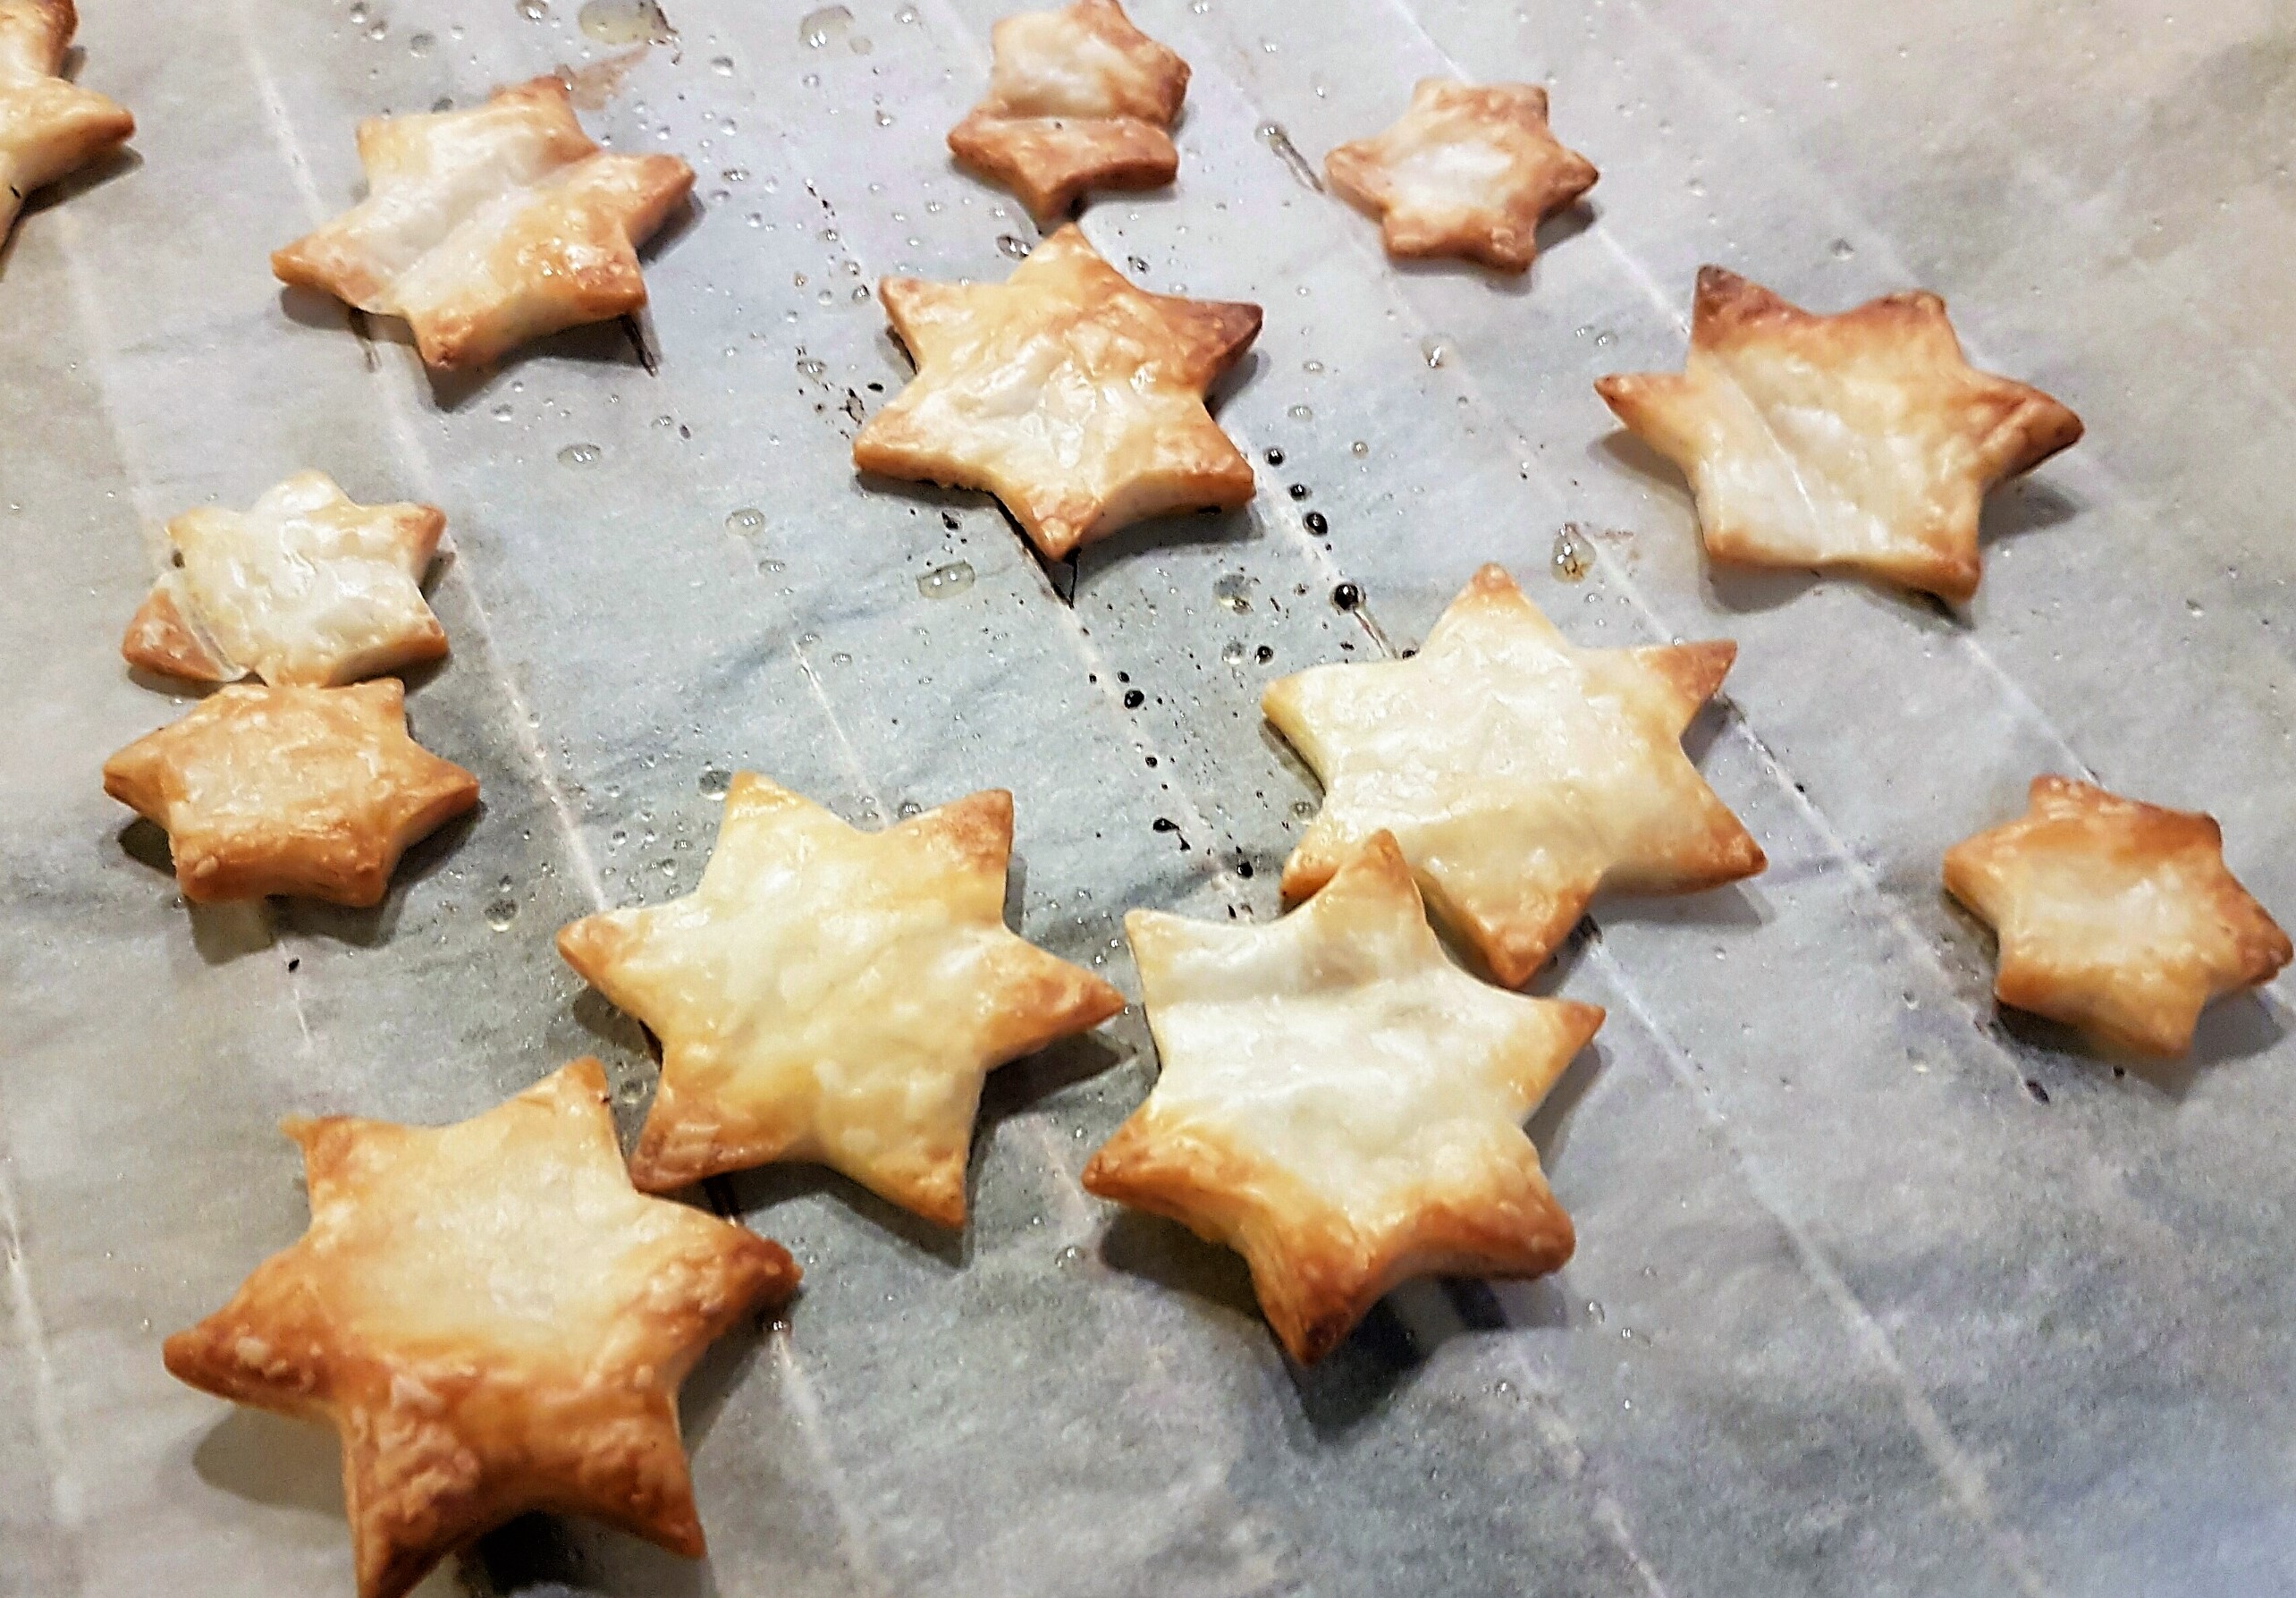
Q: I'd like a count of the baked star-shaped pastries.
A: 13